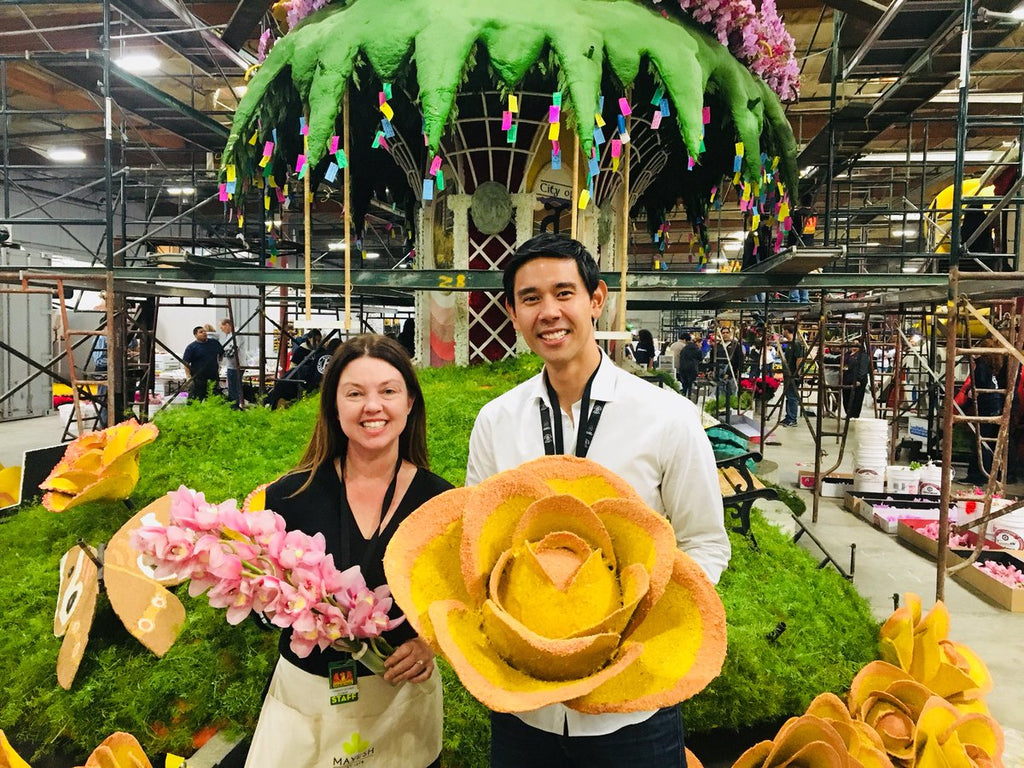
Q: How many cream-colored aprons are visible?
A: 1